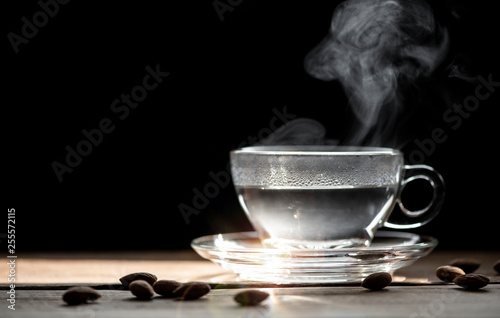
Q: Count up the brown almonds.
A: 11